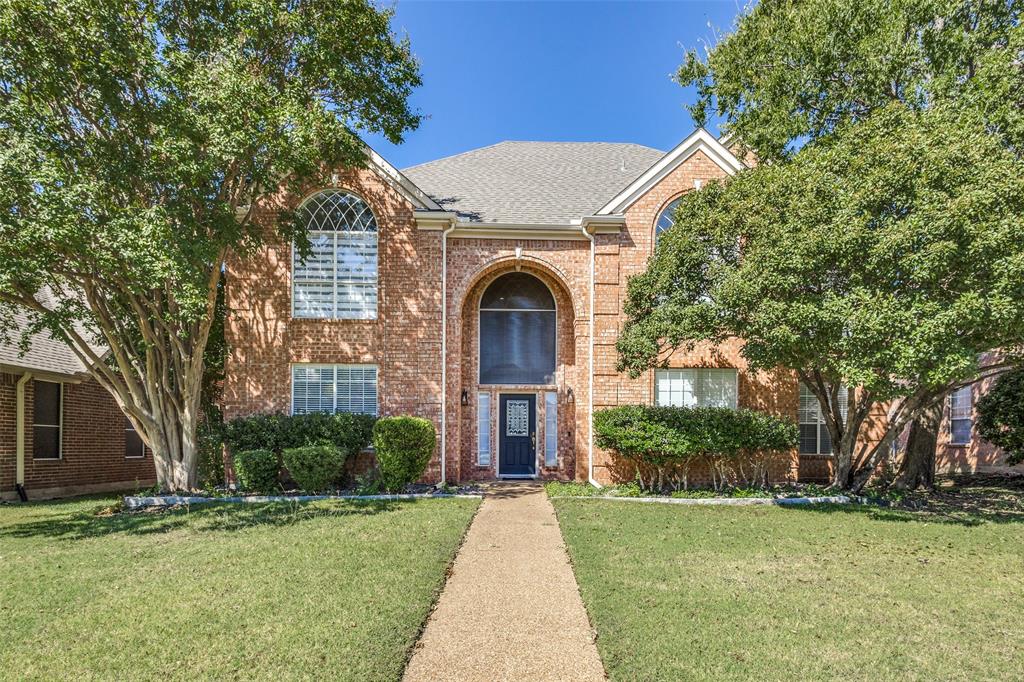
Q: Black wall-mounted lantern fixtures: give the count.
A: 2